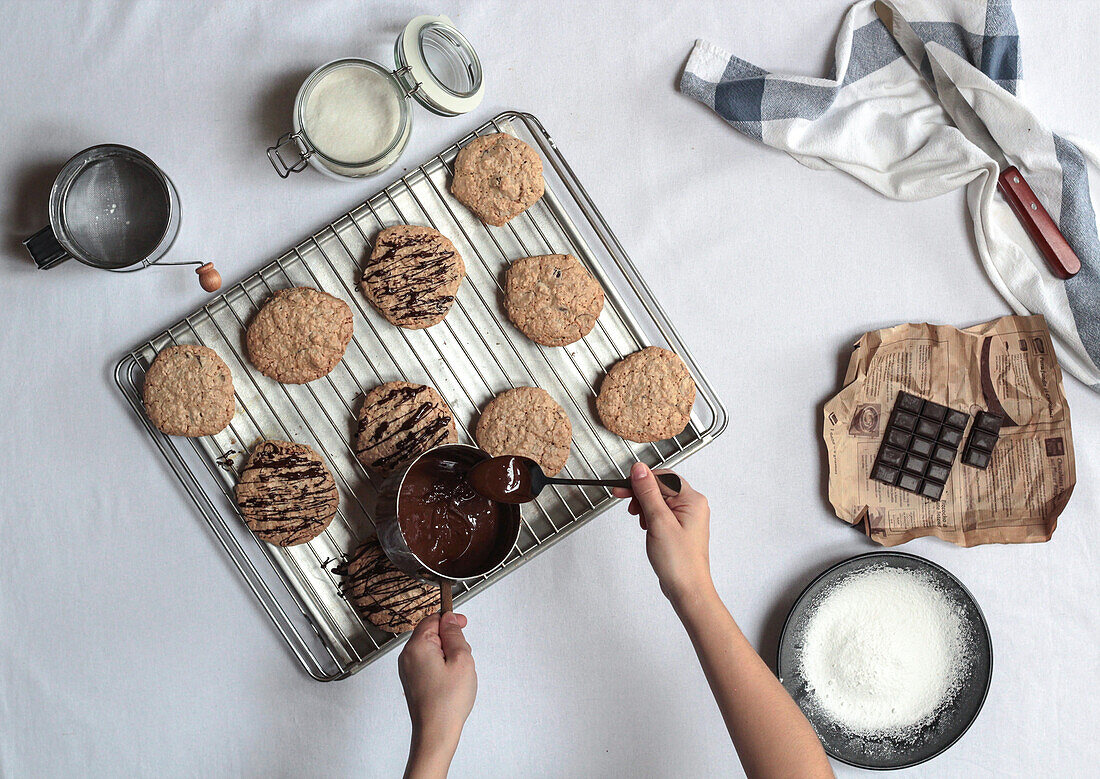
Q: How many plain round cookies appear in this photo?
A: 6